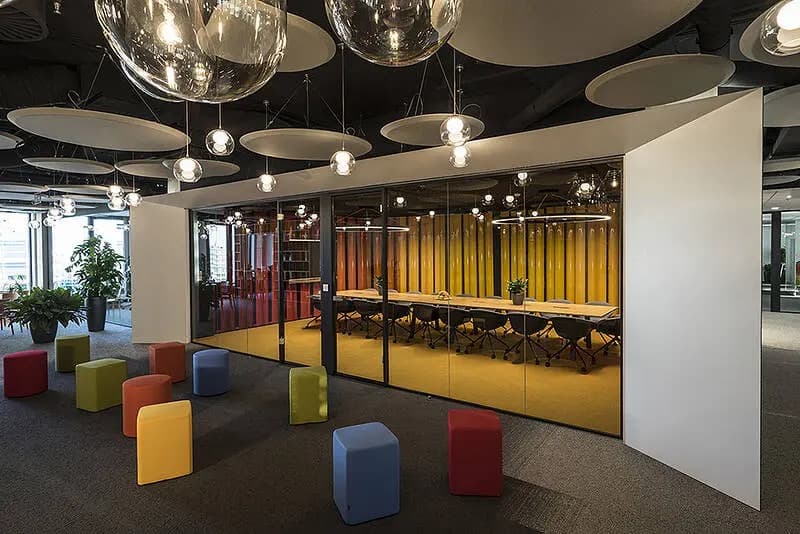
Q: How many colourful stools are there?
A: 10